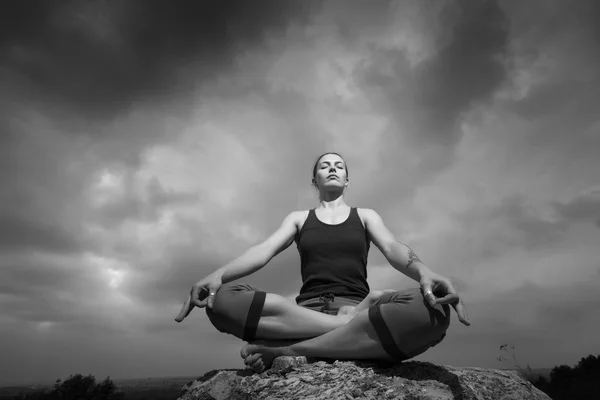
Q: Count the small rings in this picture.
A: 2